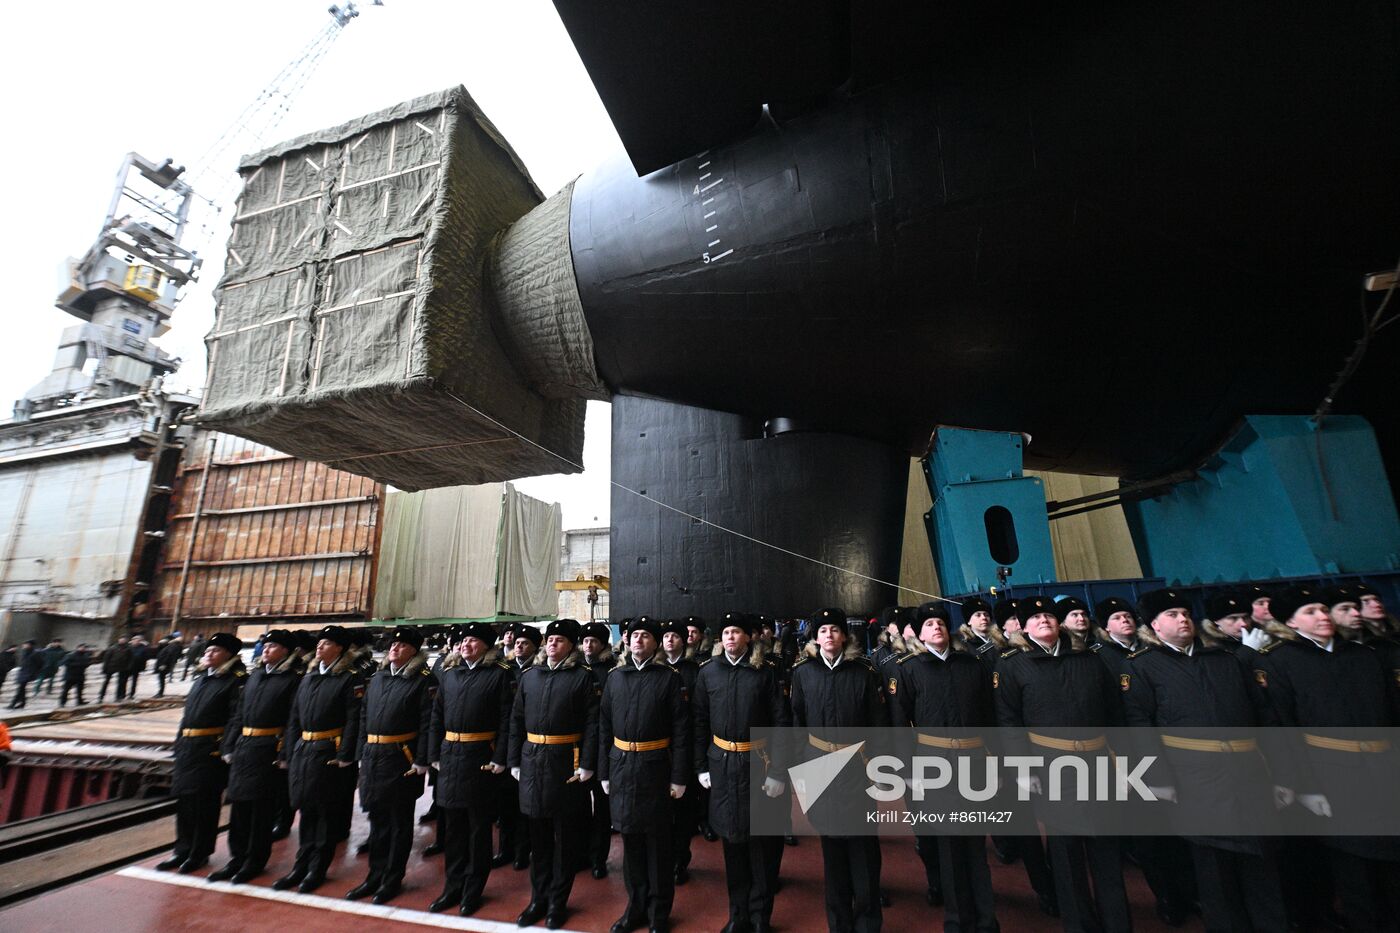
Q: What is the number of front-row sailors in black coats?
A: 13